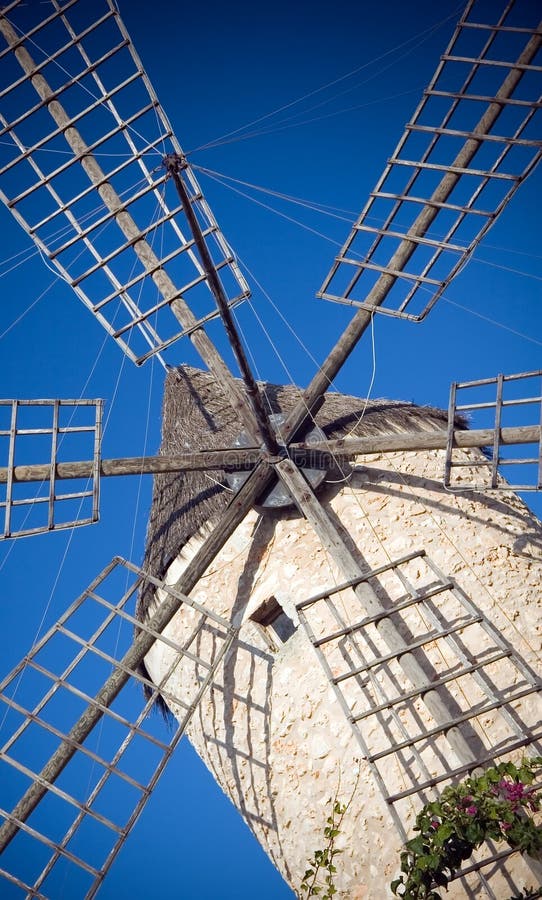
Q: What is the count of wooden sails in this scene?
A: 6